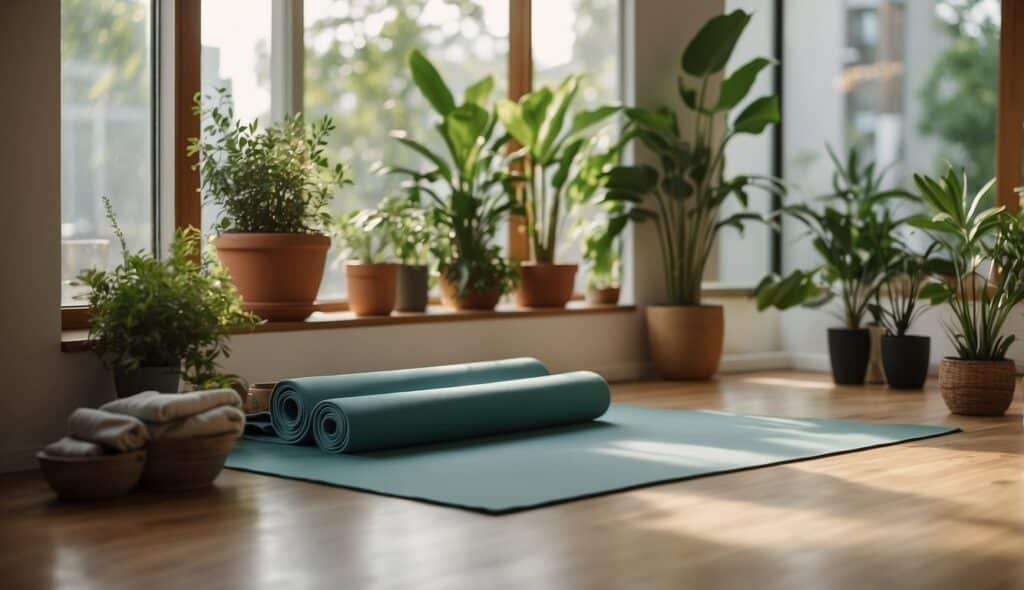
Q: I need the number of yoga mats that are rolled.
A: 2